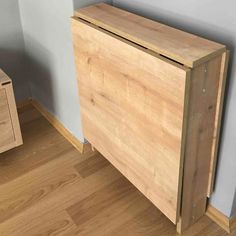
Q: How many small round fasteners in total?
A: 4